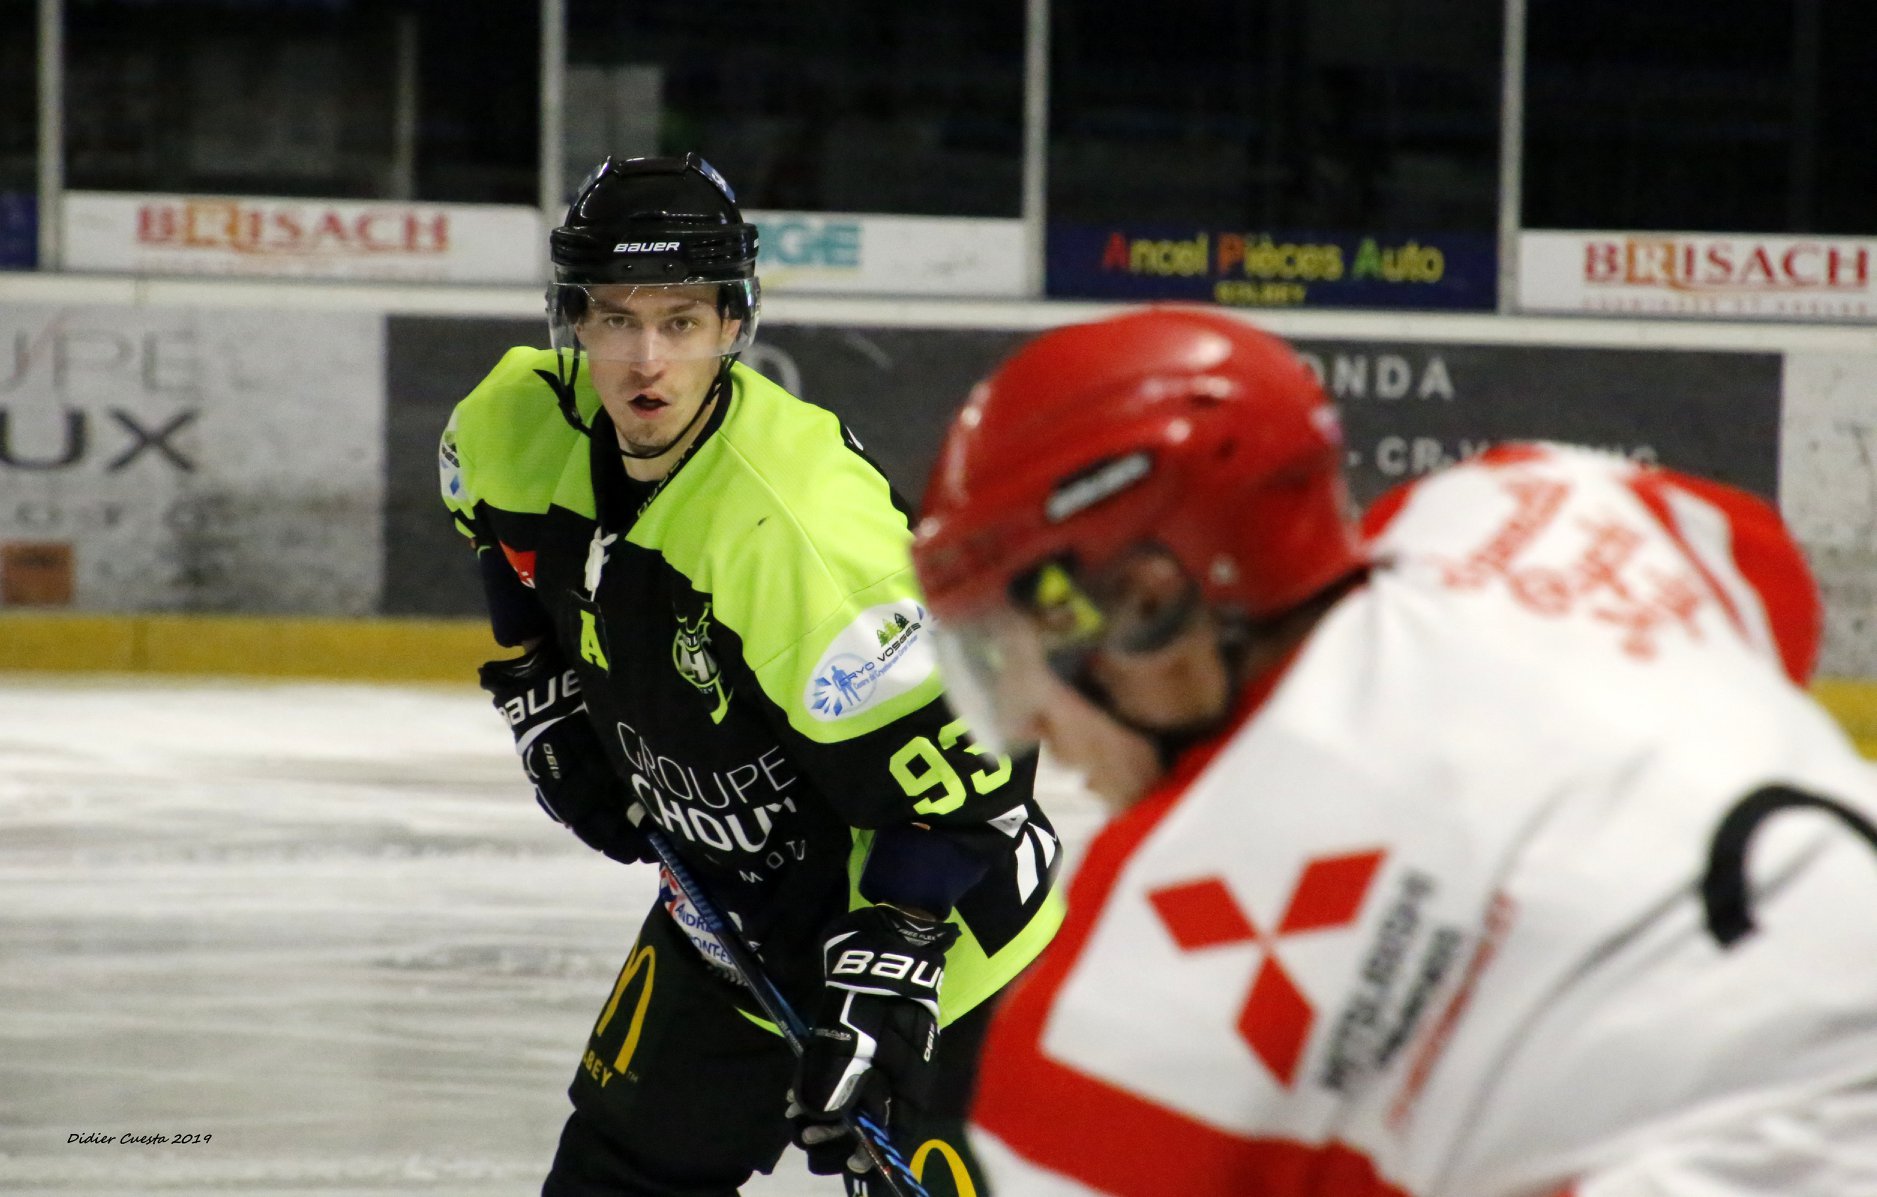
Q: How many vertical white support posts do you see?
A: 4